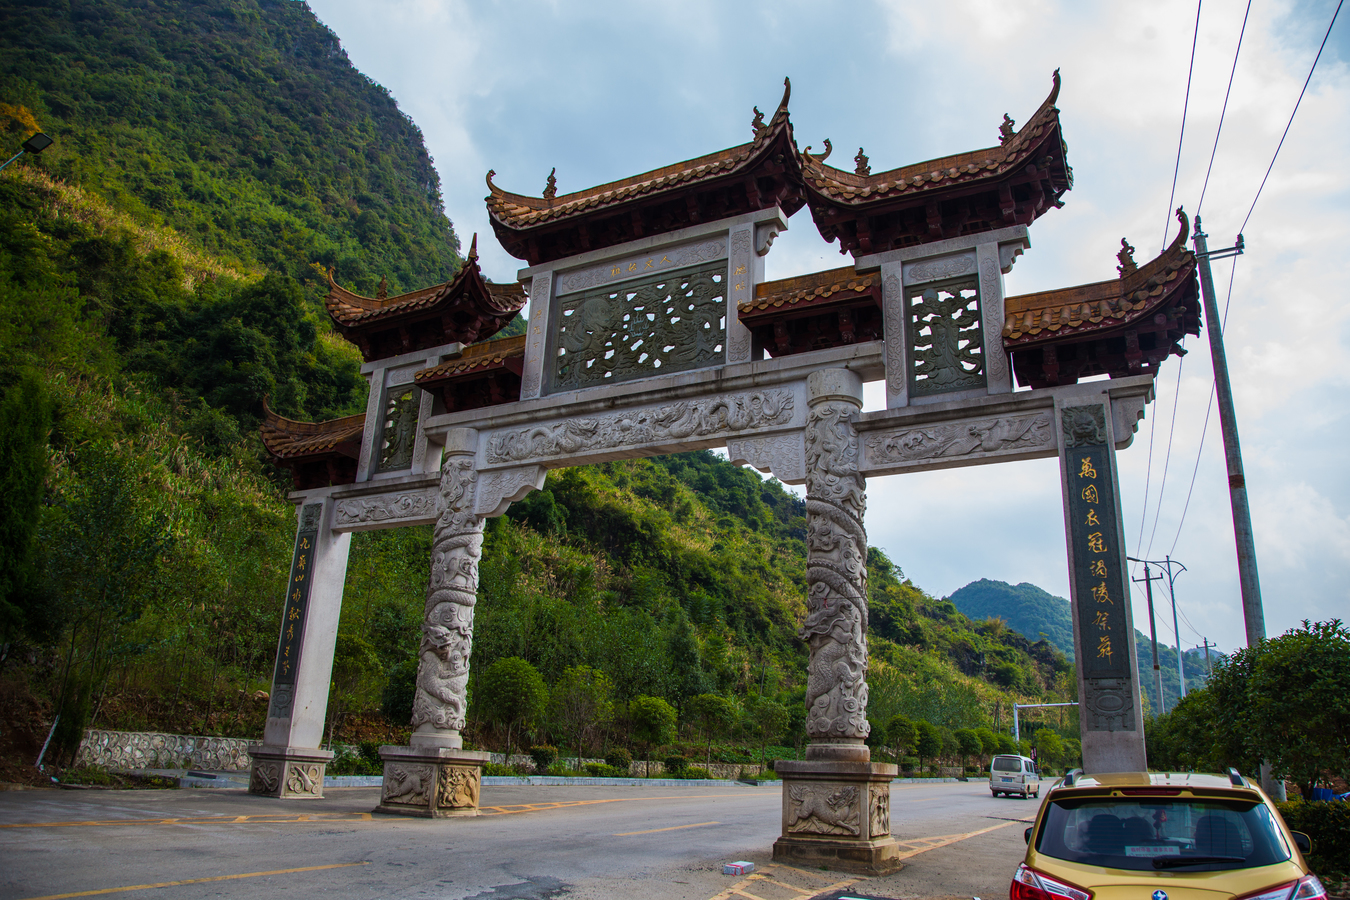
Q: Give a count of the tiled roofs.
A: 7